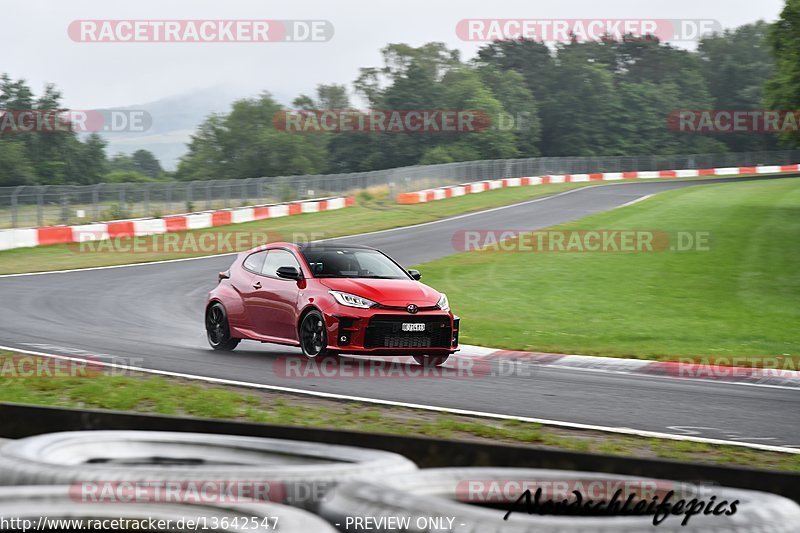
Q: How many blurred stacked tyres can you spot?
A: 3